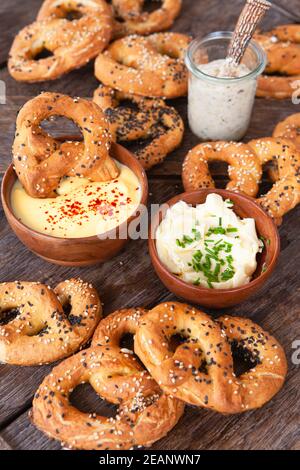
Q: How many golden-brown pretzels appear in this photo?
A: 11